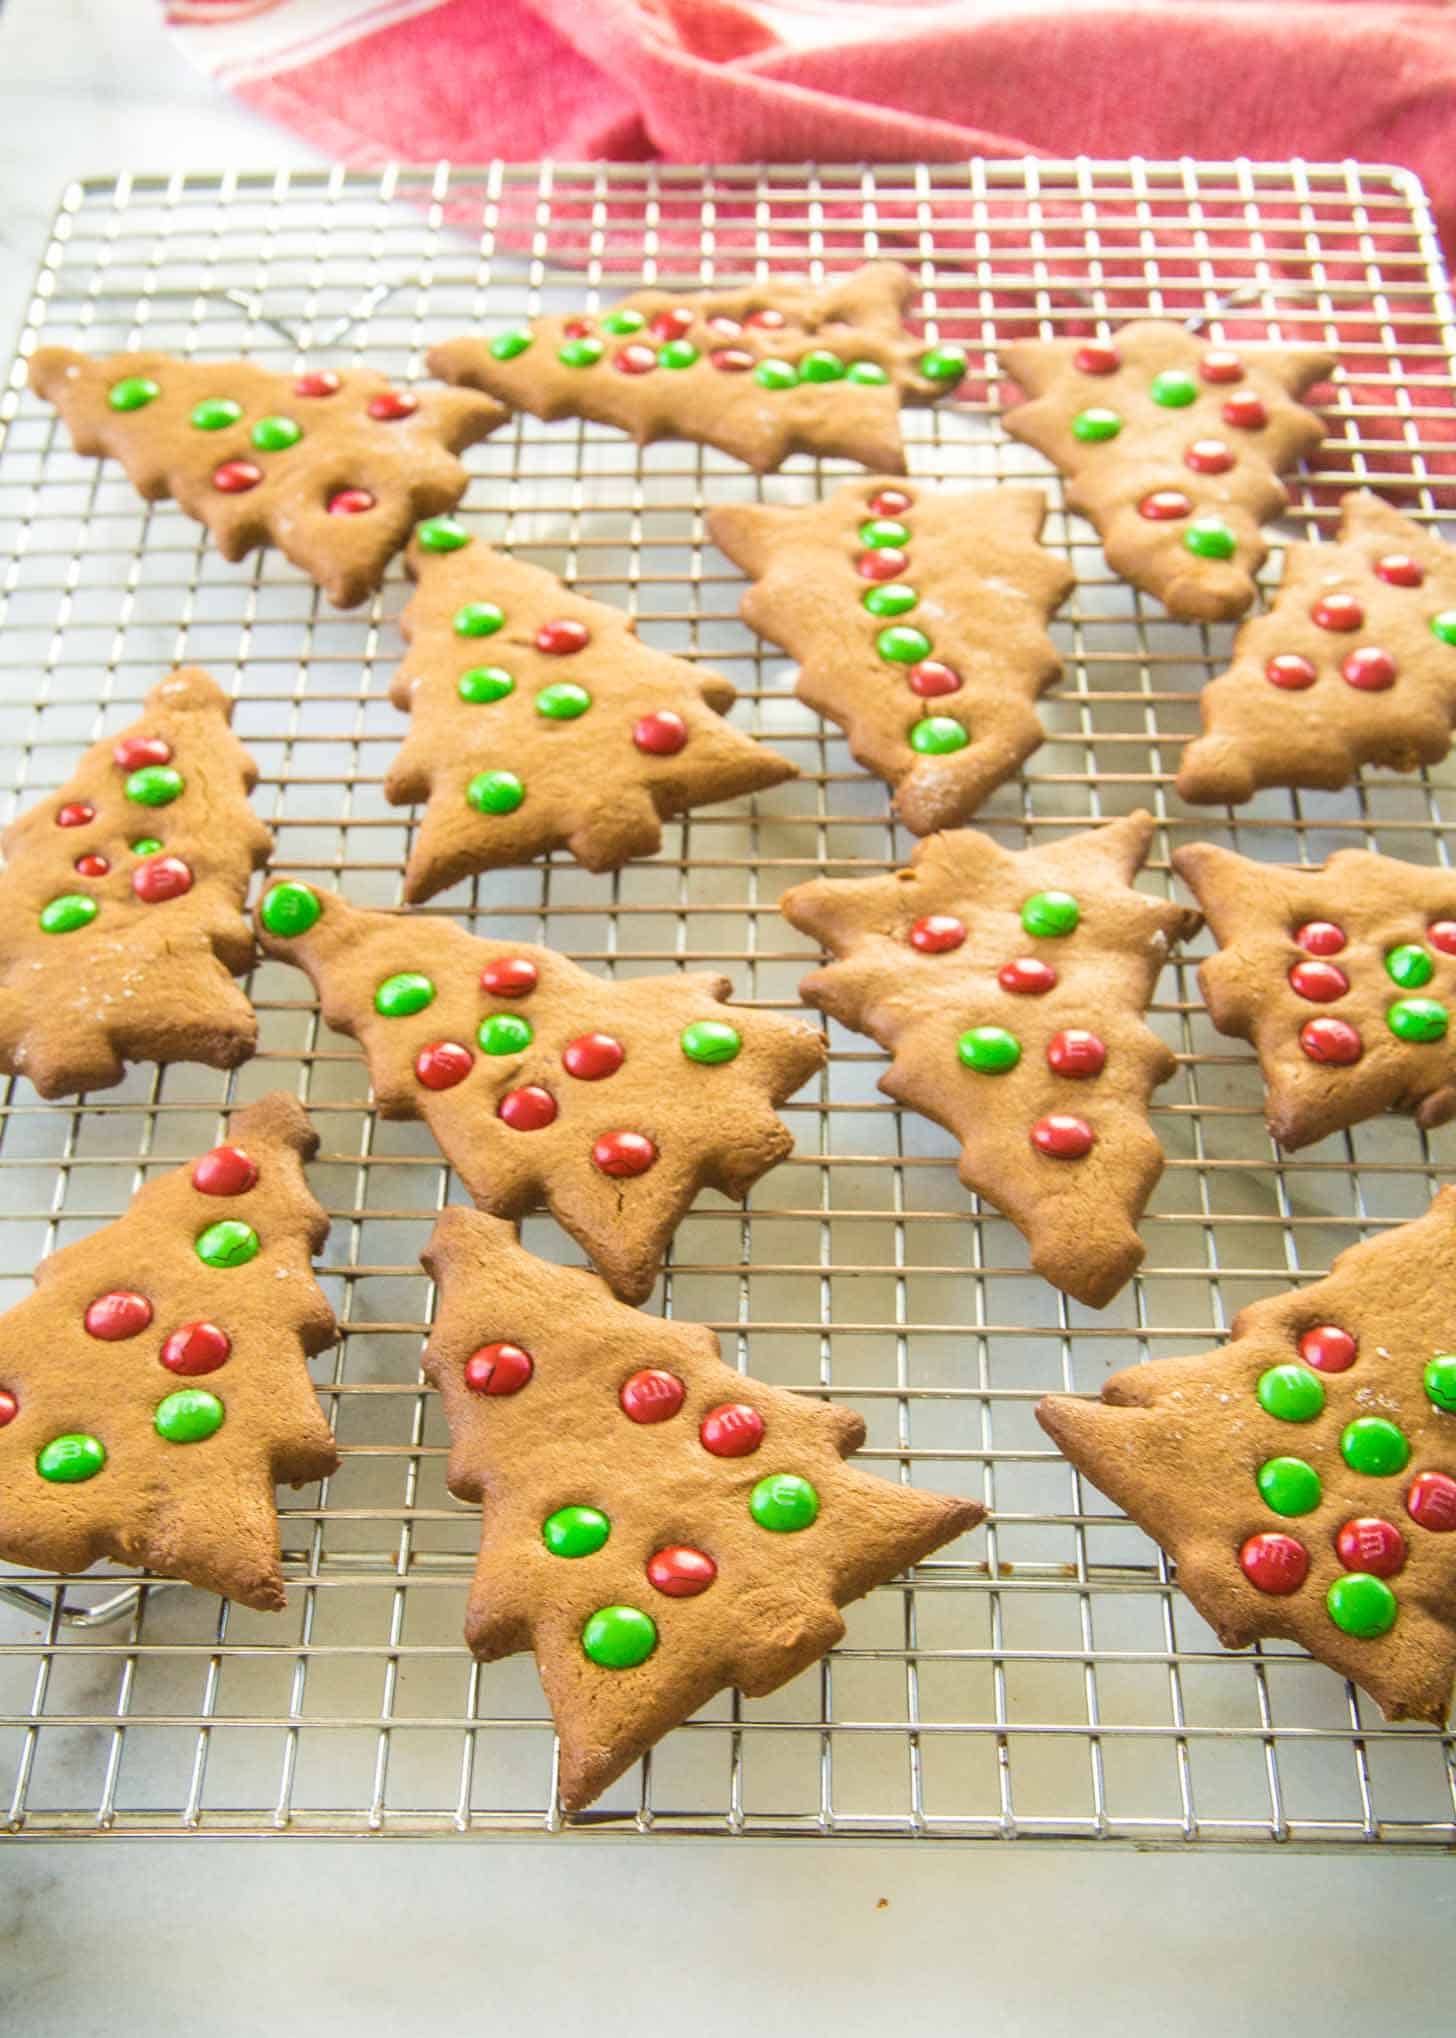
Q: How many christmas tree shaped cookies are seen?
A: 13